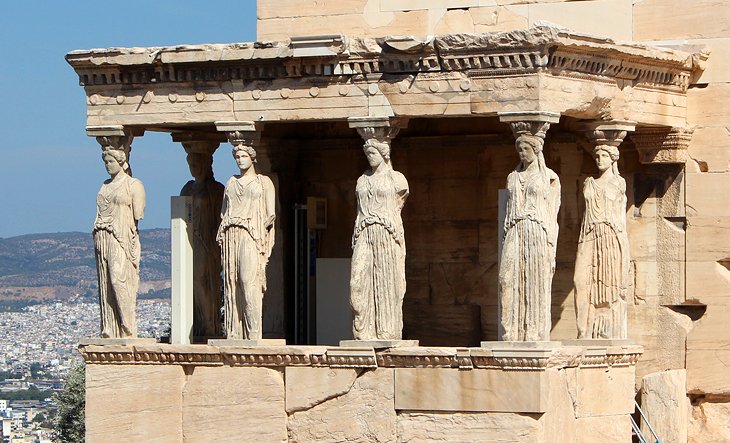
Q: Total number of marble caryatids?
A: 6